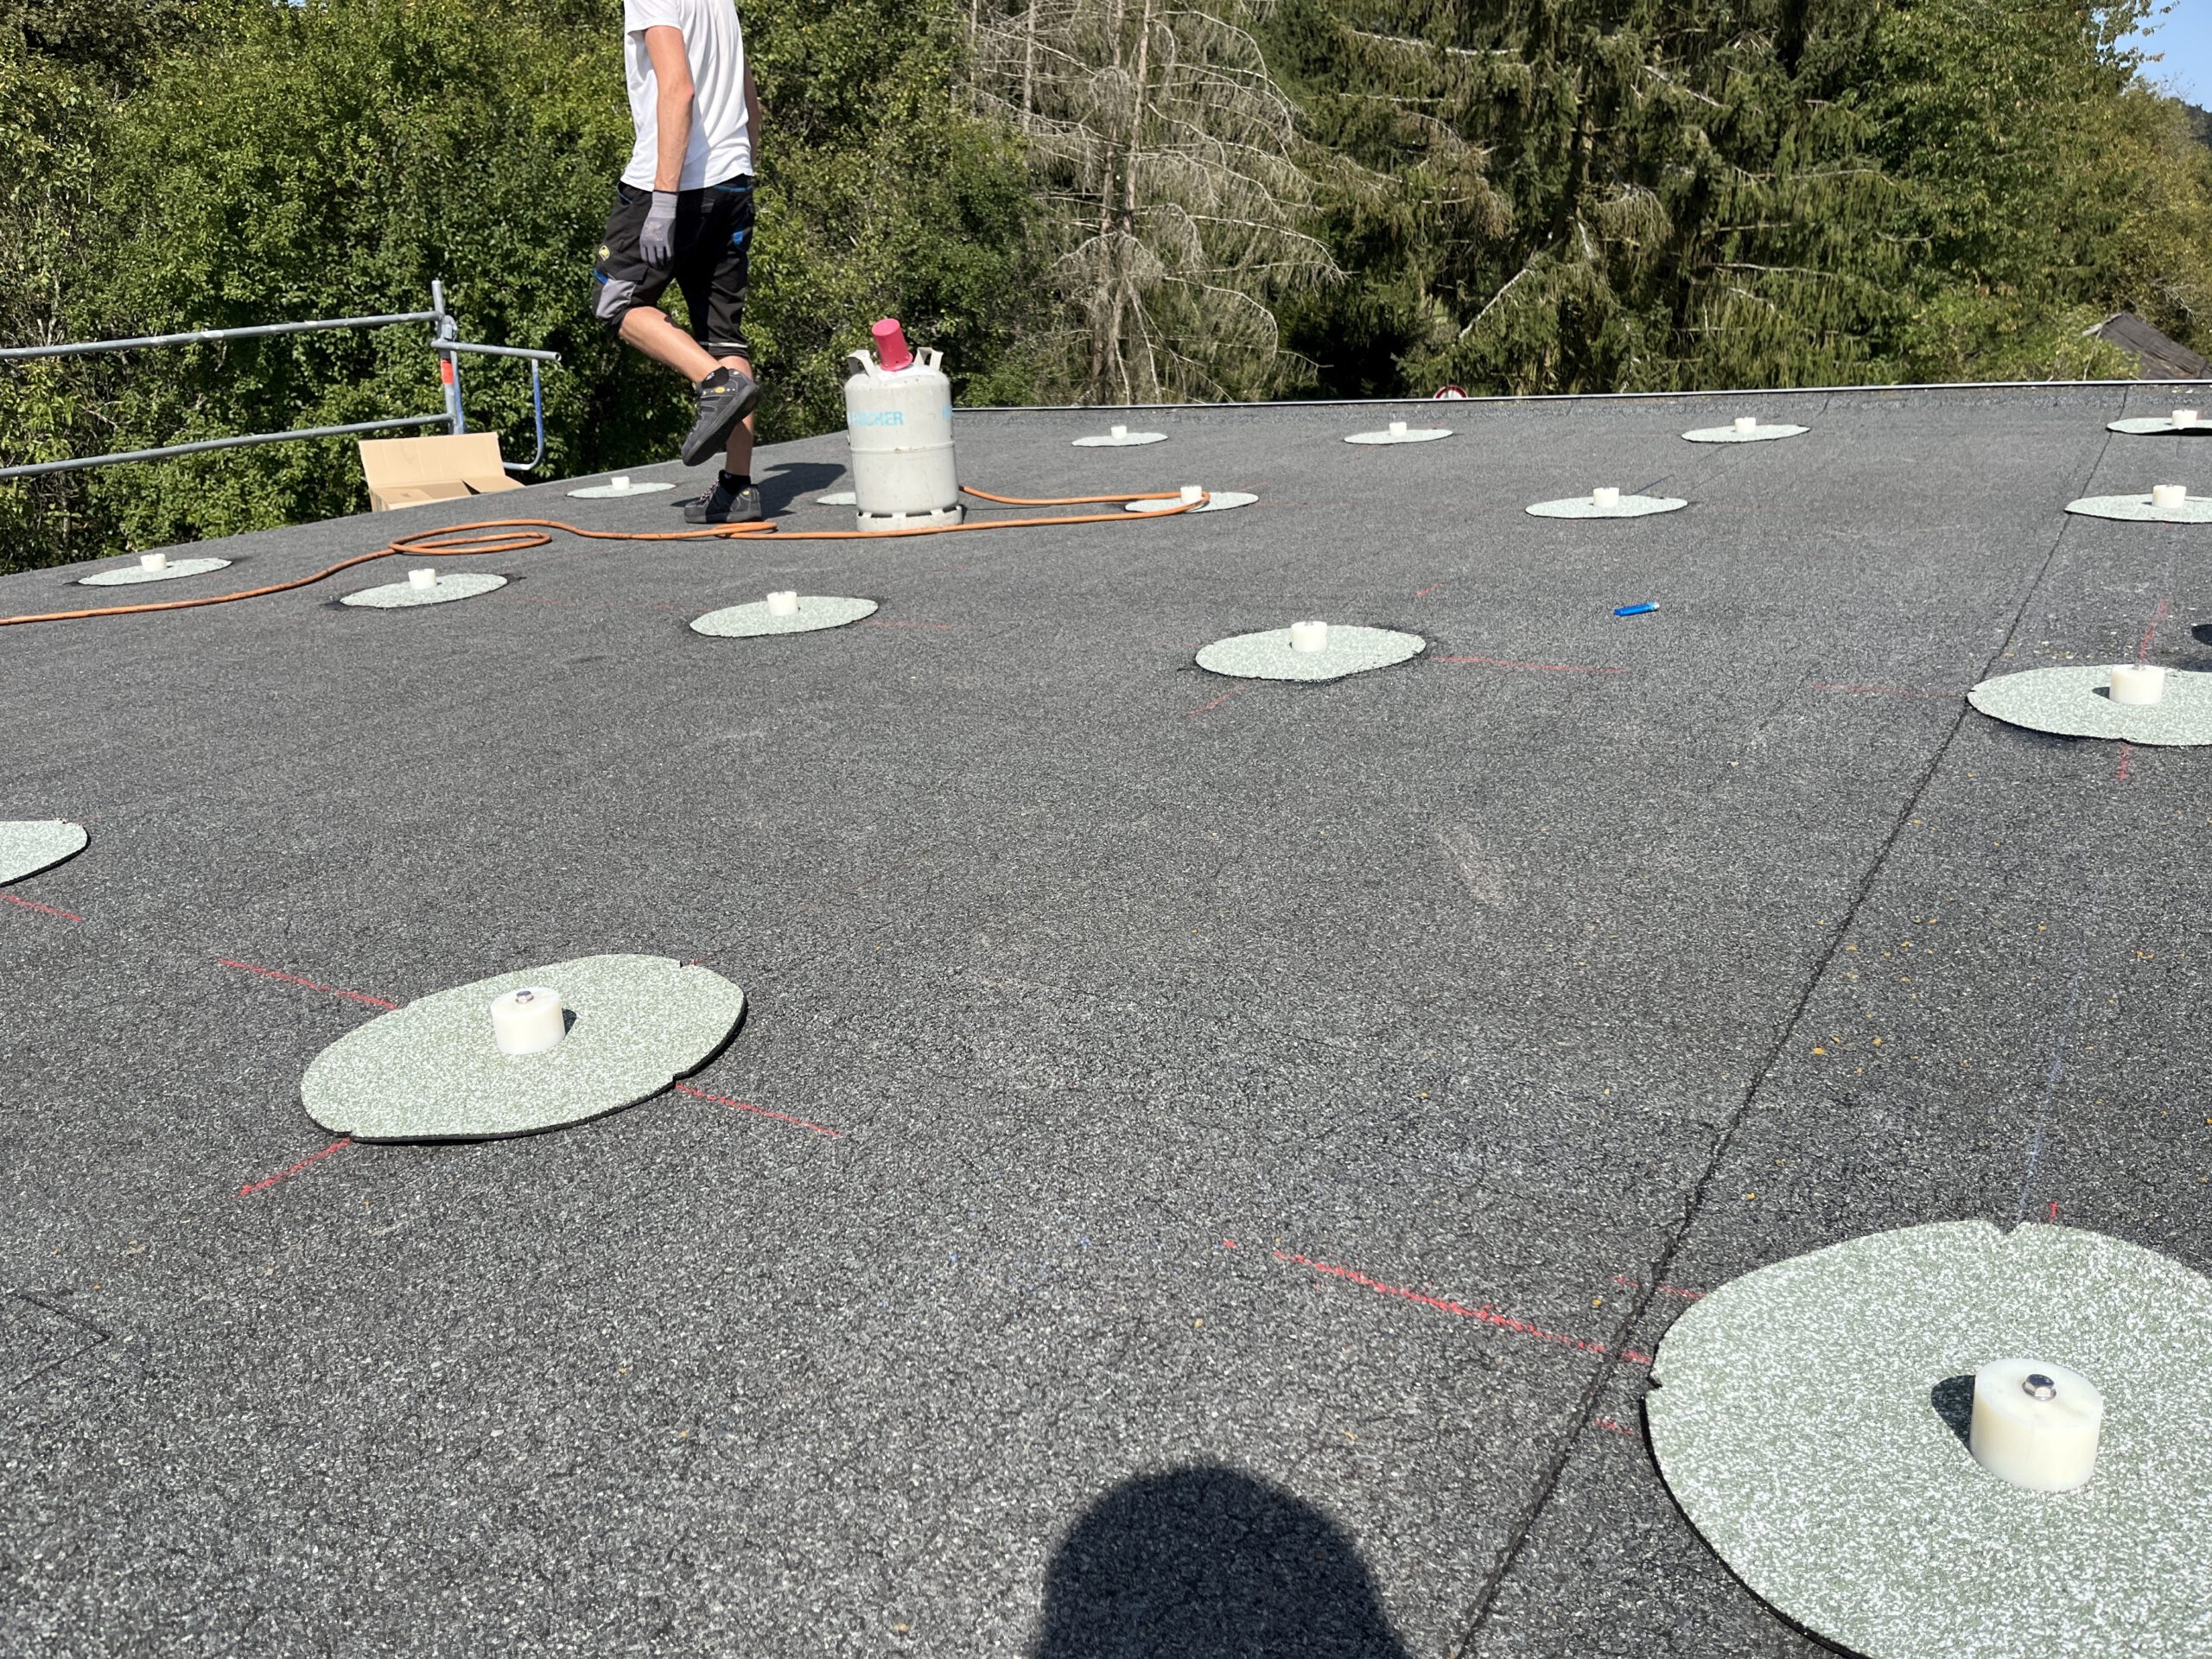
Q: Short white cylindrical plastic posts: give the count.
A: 15